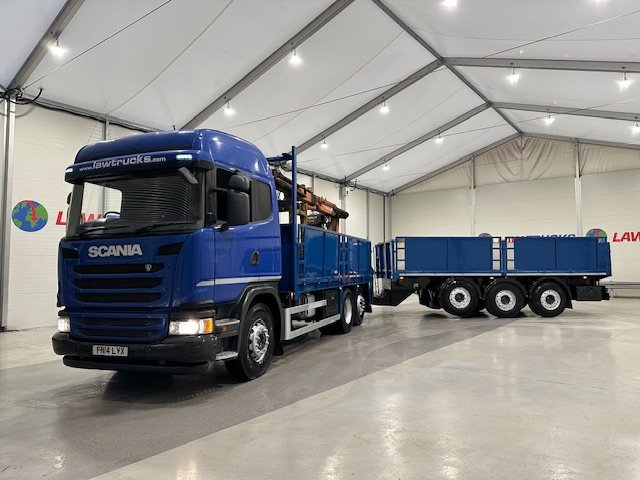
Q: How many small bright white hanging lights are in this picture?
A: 13